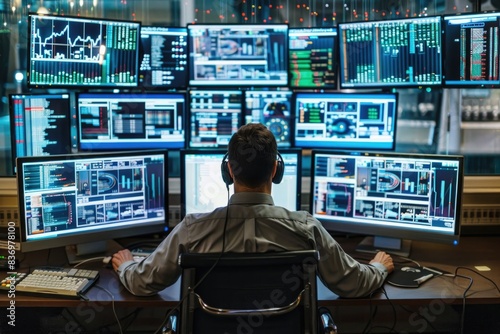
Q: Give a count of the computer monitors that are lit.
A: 14